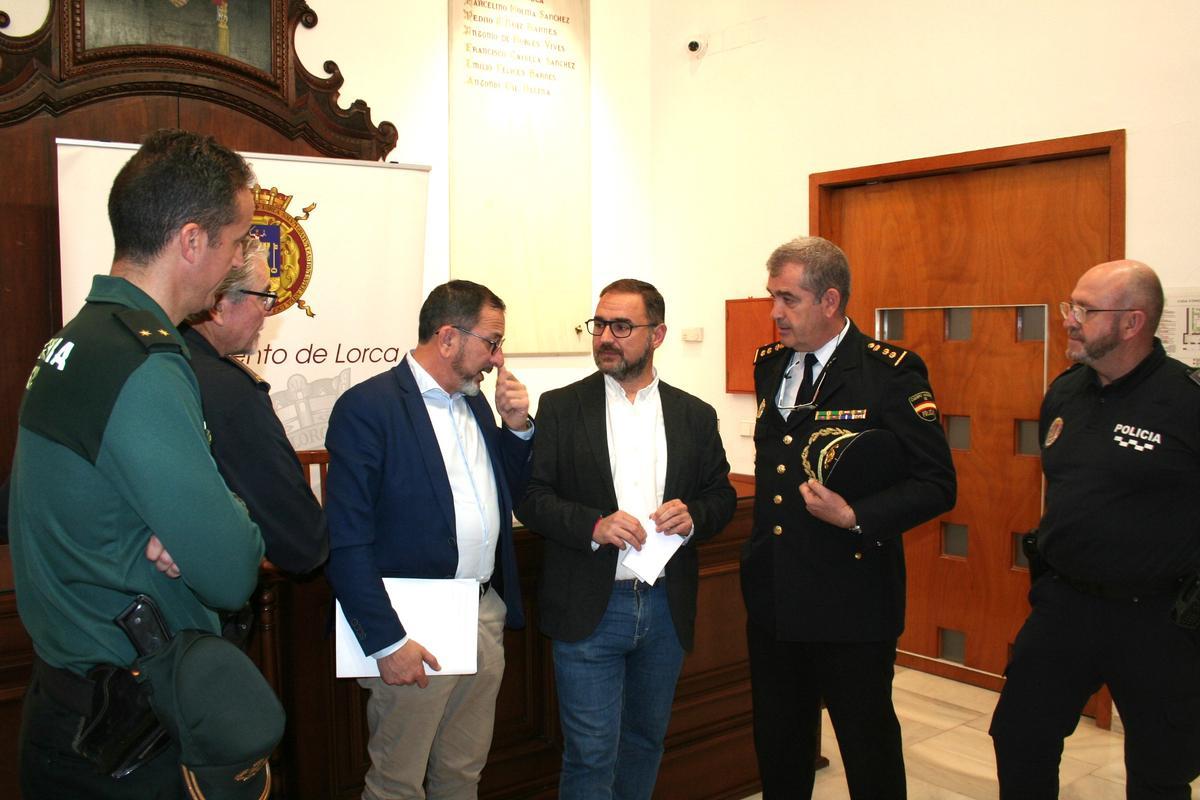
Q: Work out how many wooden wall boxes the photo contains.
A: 1